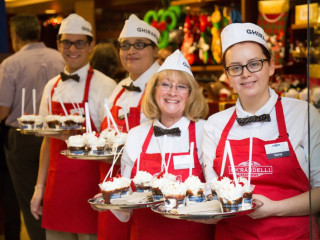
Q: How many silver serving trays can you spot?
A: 4